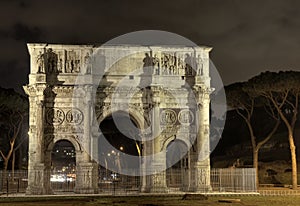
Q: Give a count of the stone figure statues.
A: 4